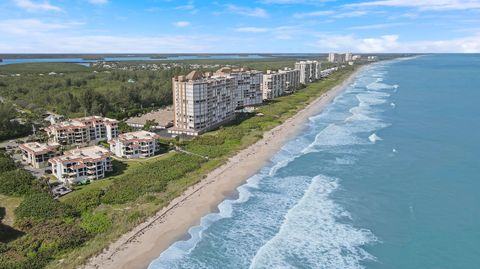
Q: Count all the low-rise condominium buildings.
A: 4